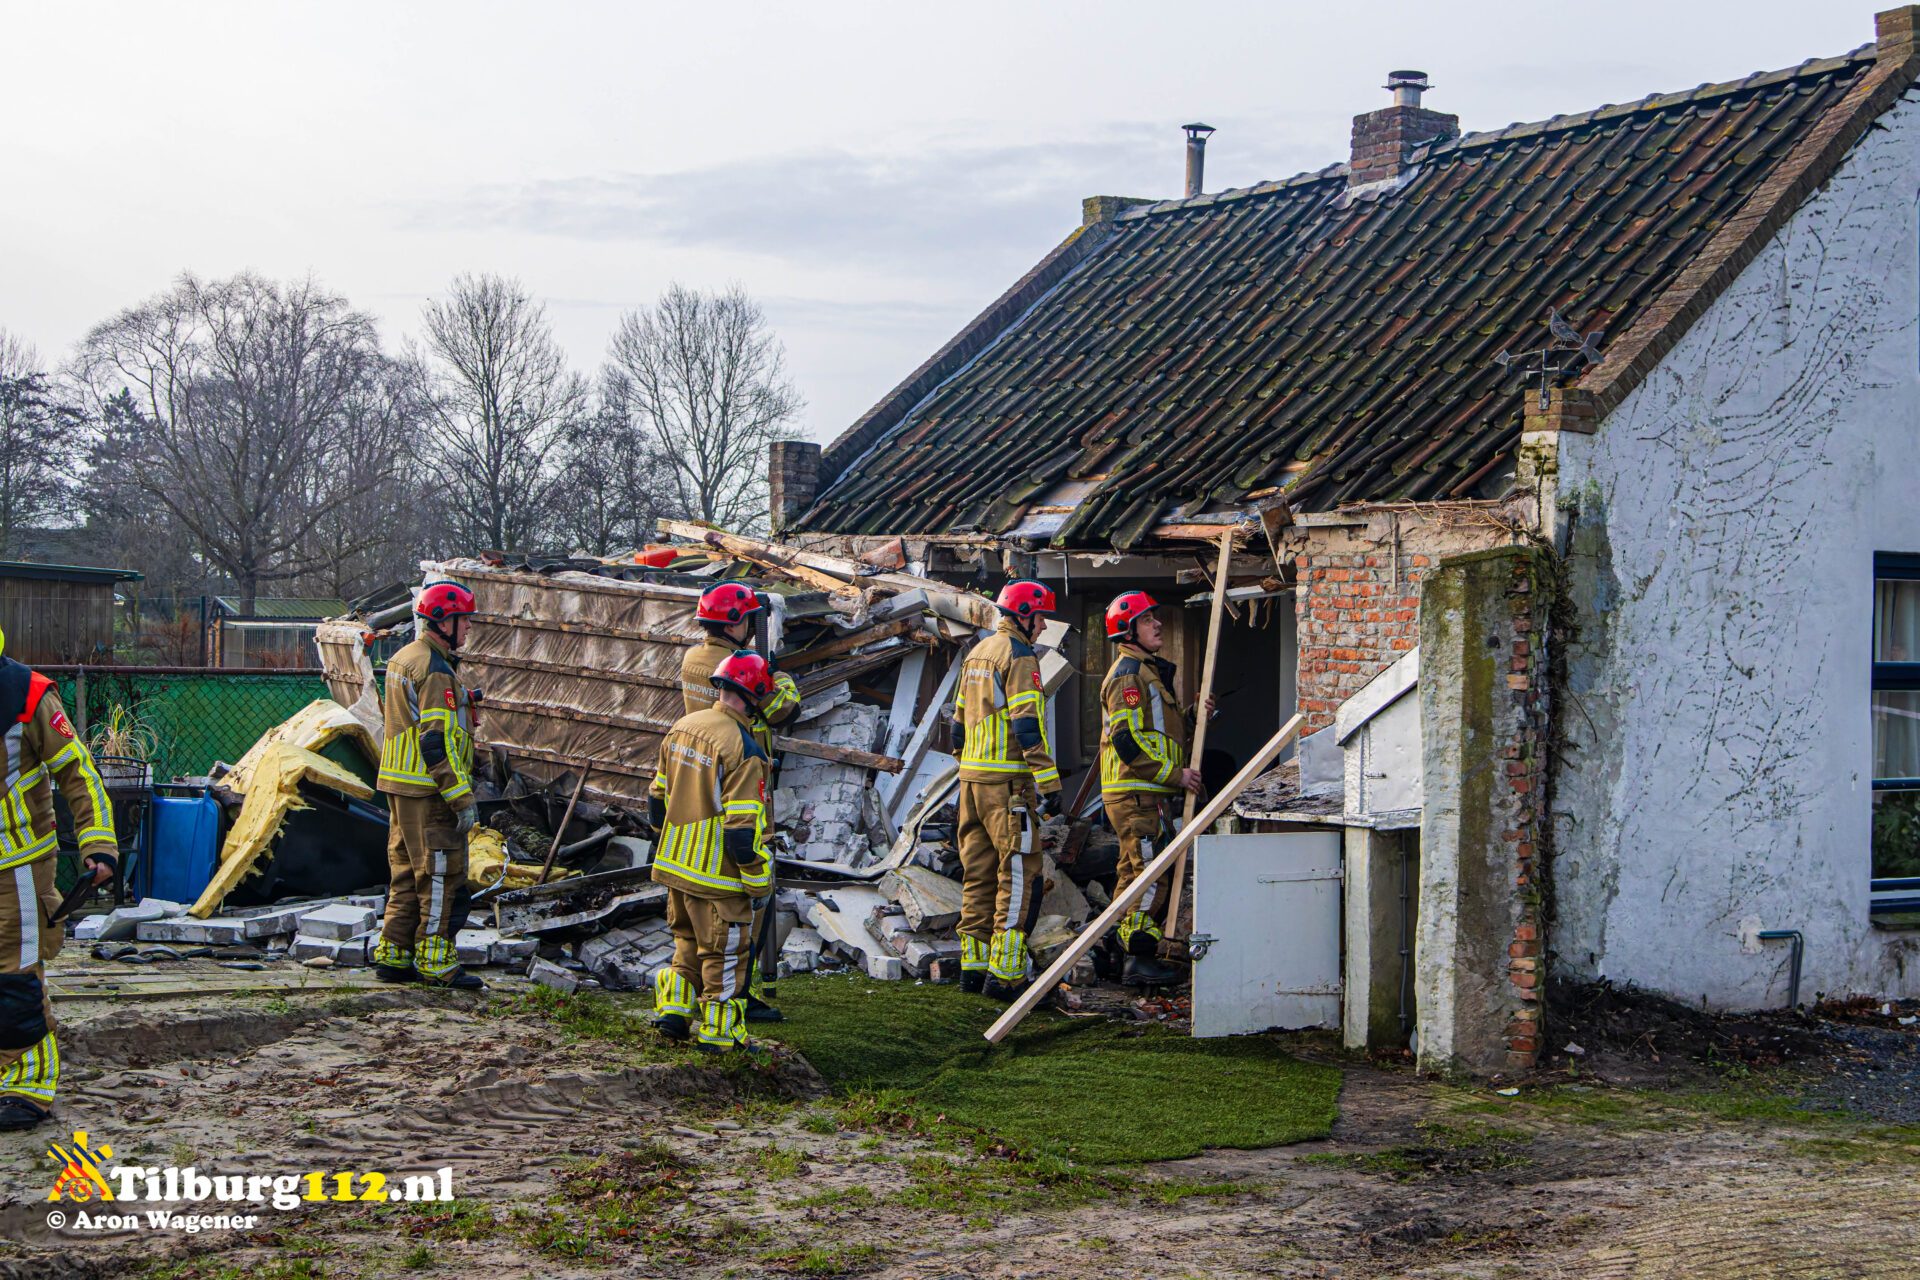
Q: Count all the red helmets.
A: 5